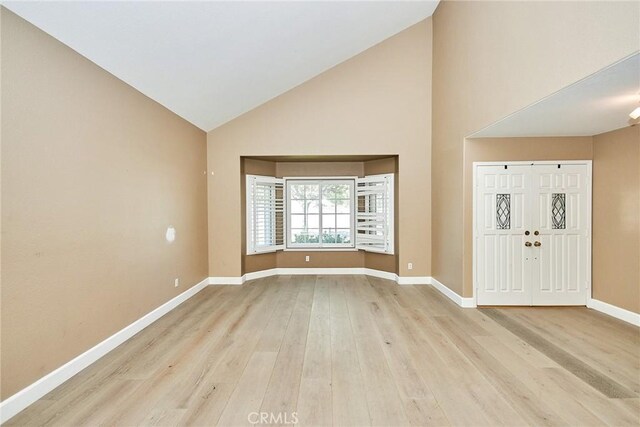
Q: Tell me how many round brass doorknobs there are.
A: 2